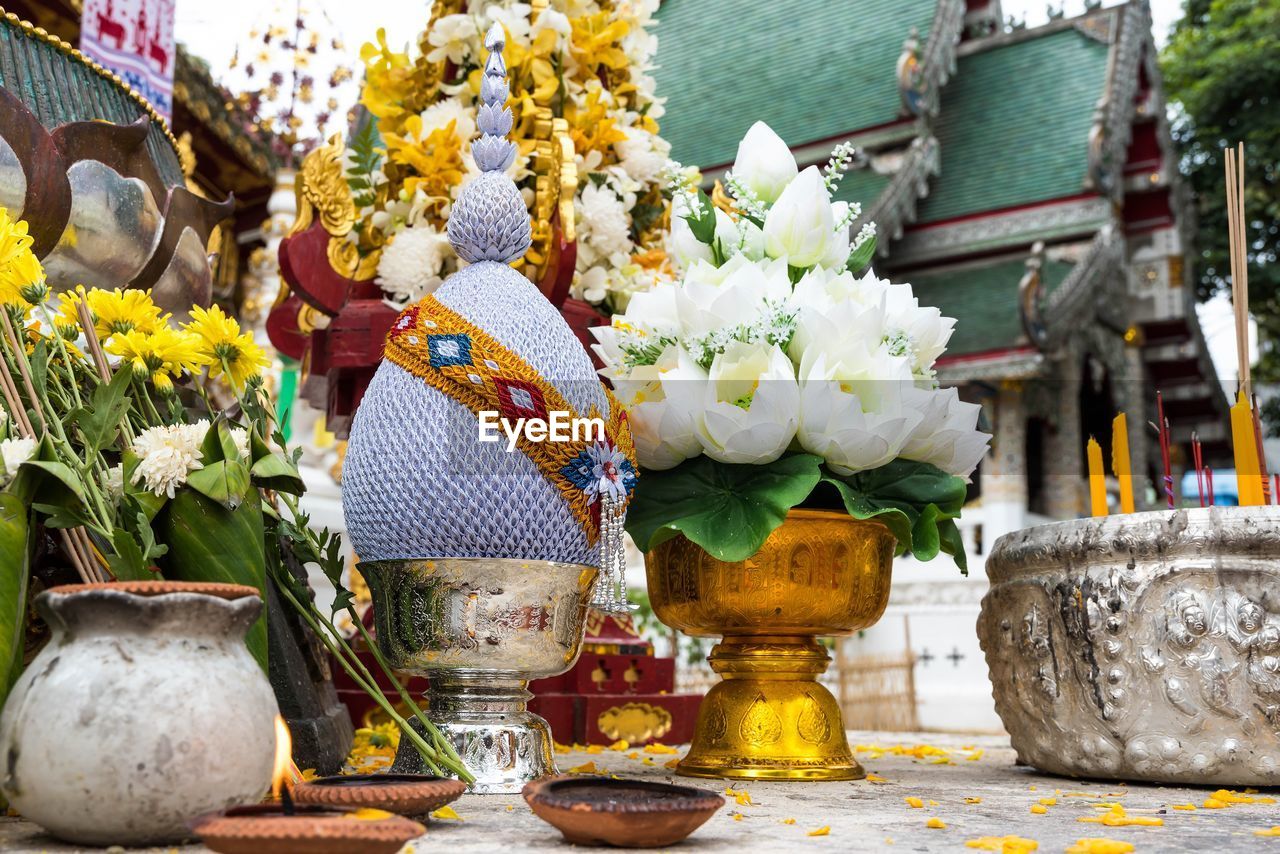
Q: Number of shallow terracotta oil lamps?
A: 3